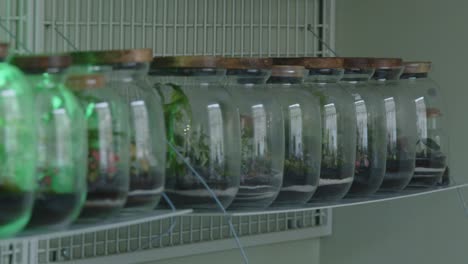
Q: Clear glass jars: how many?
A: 11